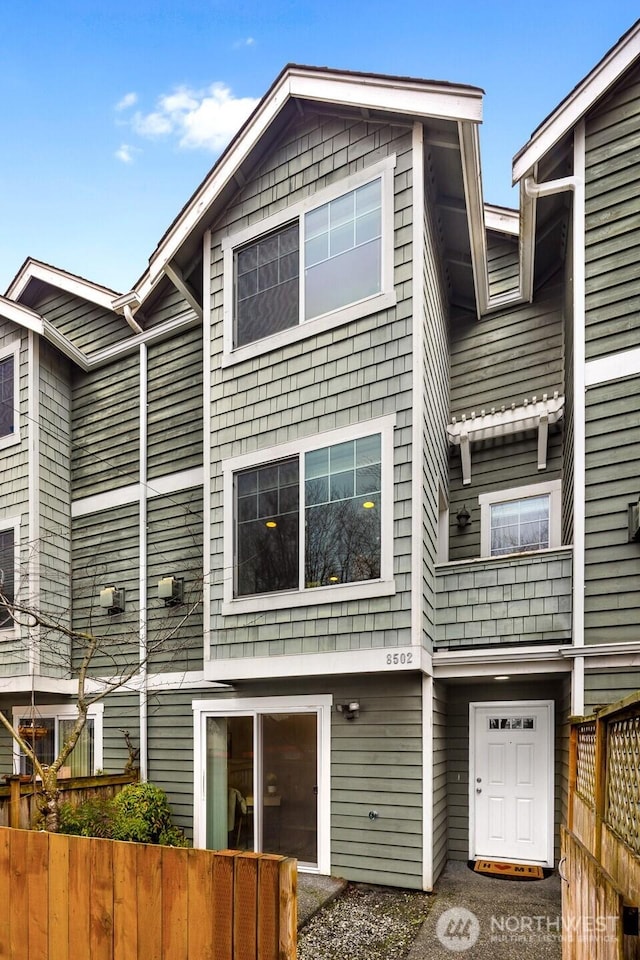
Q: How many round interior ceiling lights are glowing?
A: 3